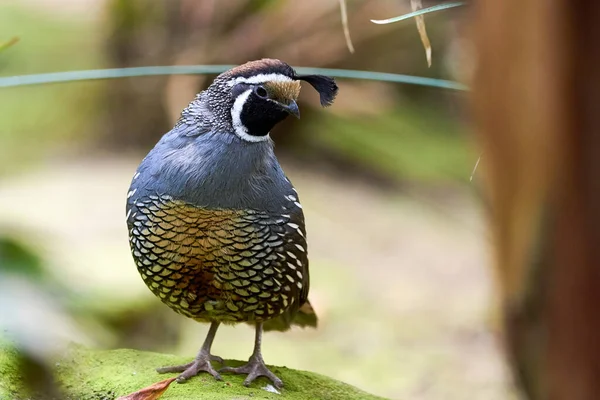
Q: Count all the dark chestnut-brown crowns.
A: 1